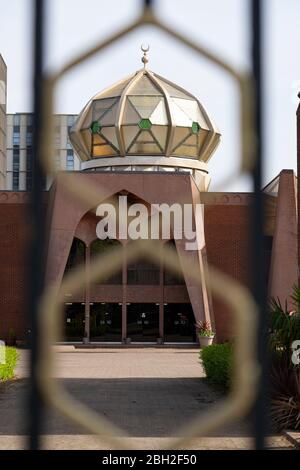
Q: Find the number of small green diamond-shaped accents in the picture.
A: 3